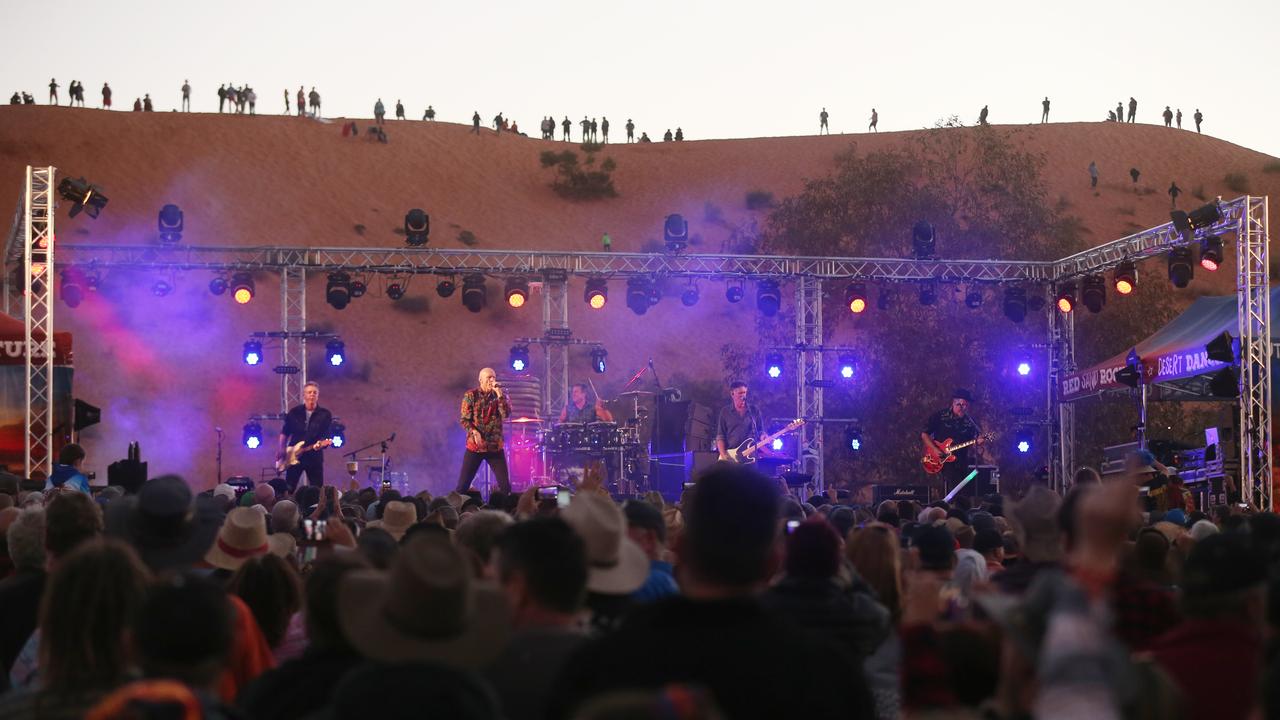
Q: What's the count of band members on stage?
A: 5